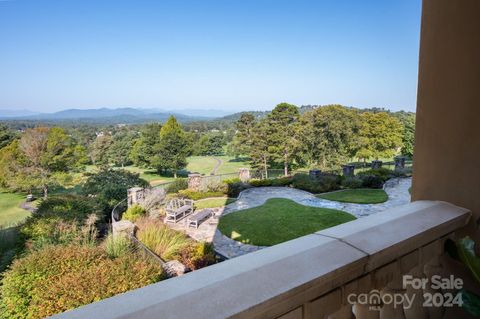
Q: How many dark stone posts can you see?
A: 4